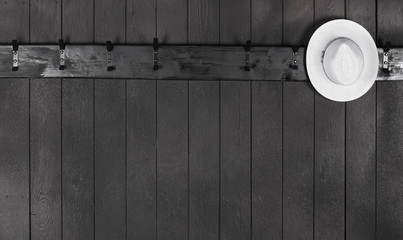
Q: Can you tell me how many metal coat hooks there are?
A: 7